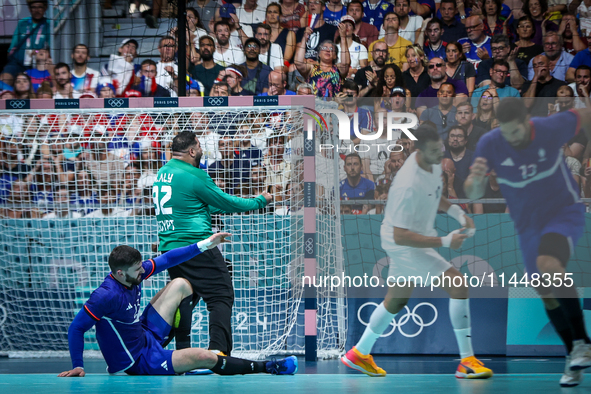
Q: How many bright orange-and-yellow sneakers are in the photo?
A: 2